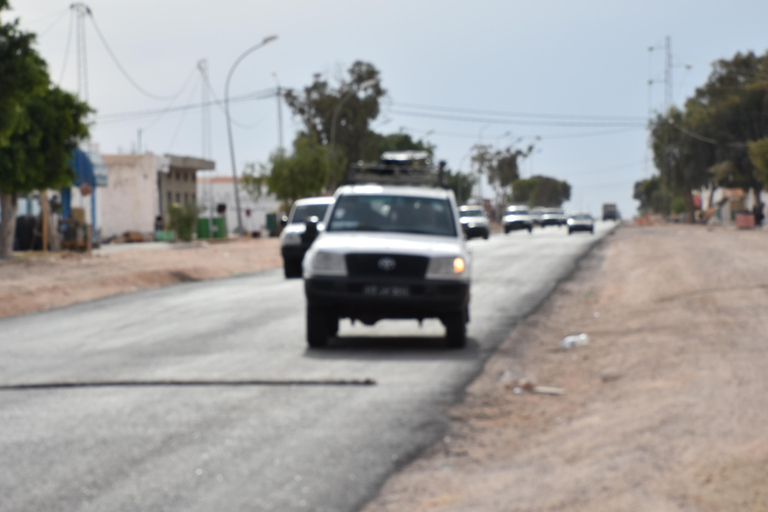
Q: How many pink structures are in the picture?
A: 1